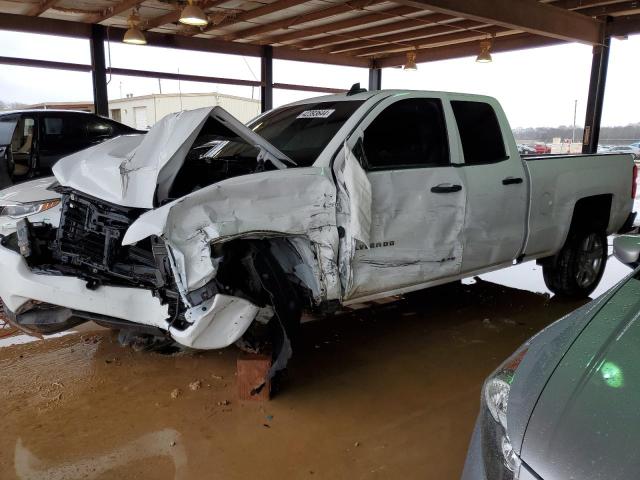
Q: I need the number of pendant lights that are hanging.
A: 4